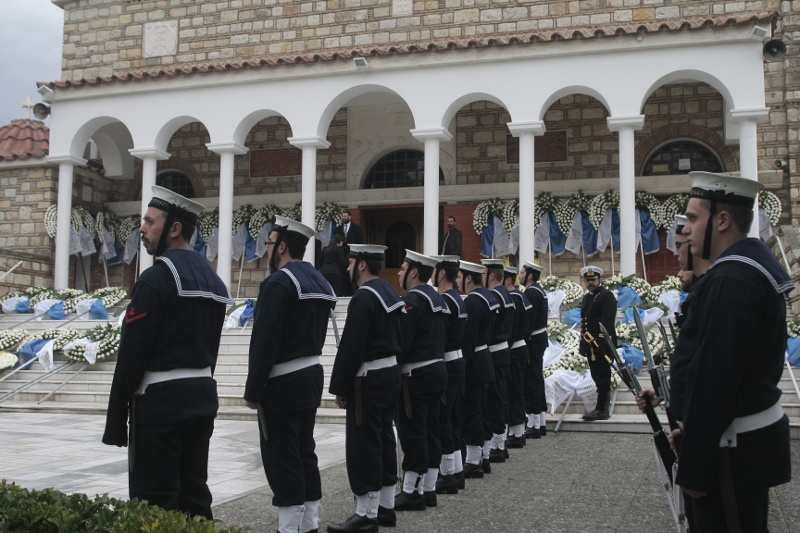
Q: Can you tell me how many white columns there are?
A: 8